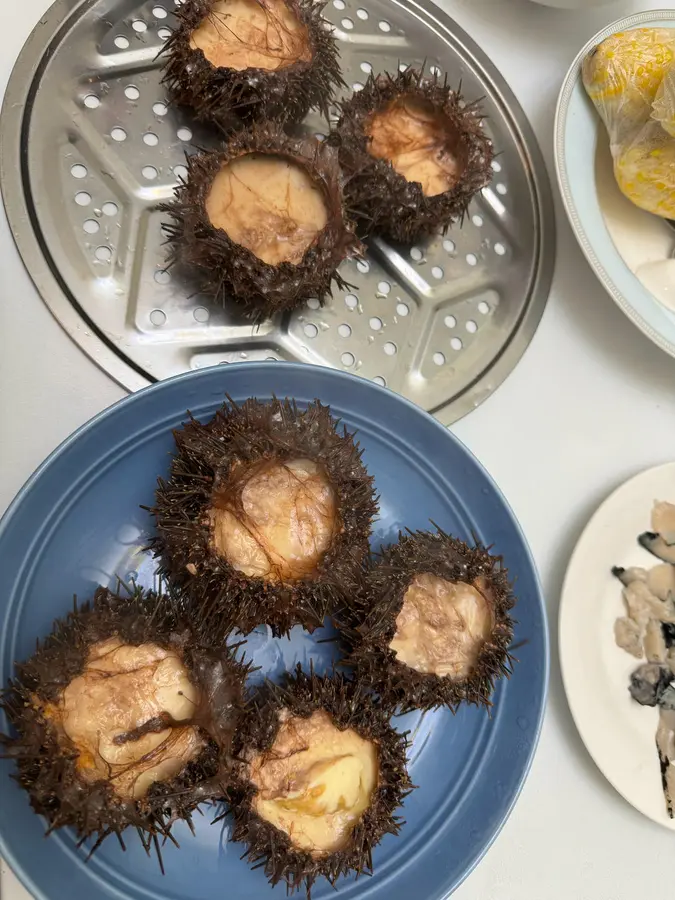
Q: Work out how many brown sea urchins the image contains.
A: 7